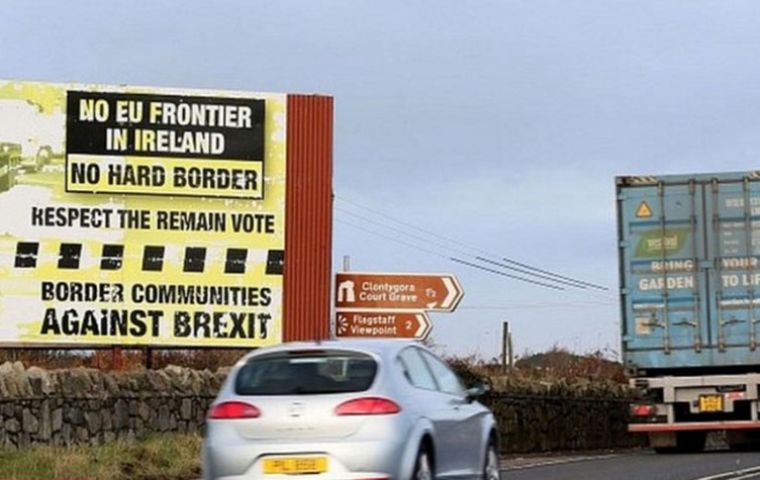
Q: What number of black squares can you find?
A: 7